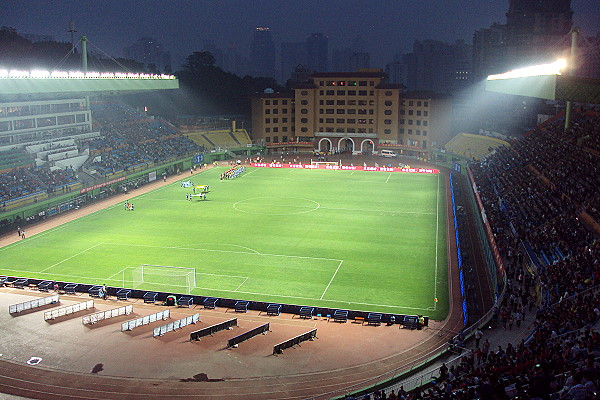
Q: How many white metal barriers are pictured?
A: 5